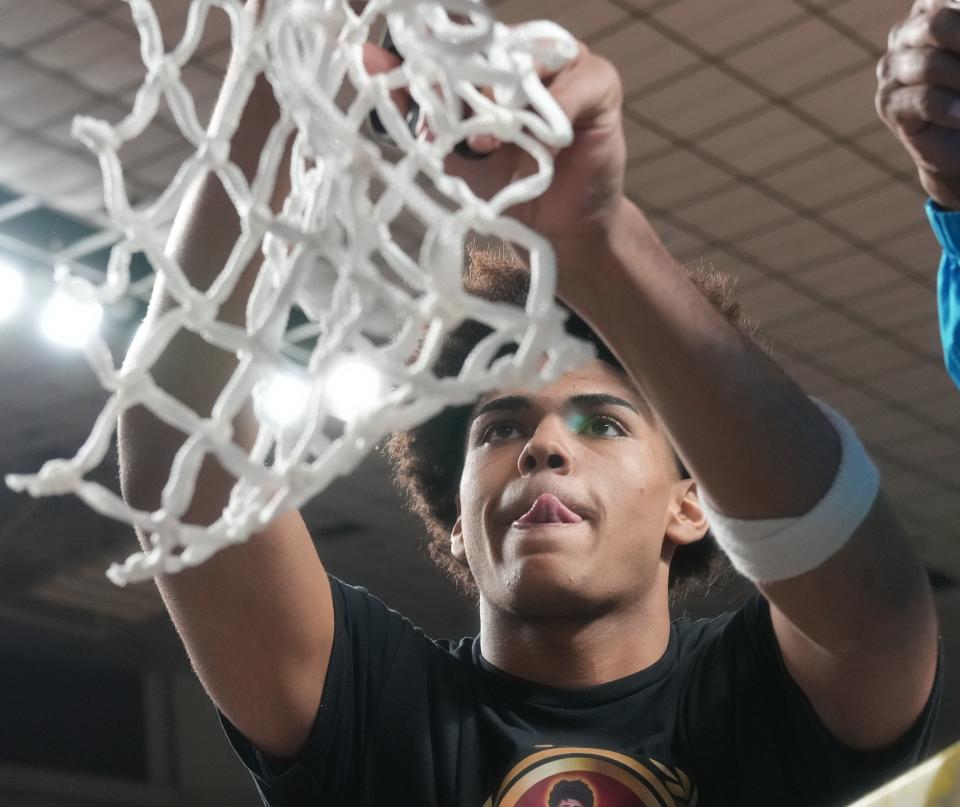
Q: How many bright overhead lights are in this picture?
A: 4